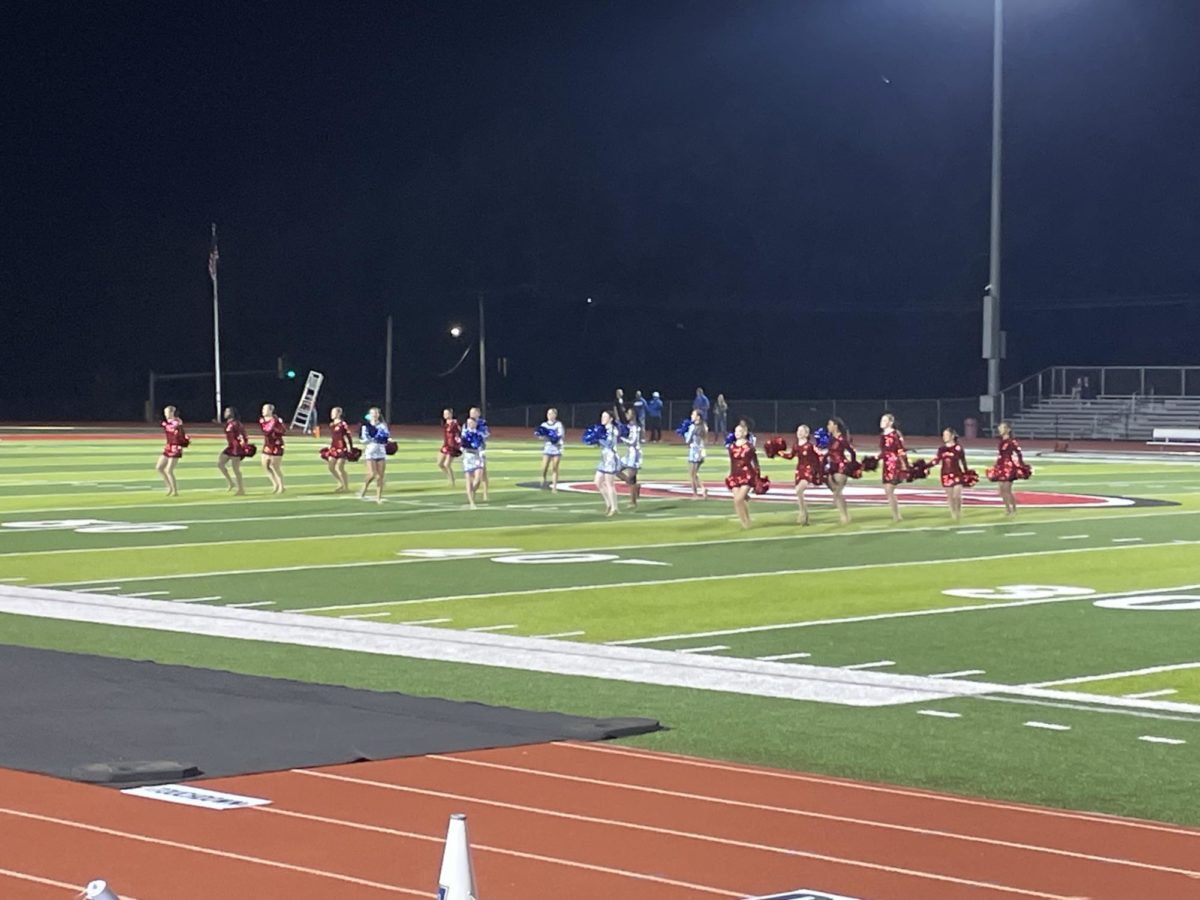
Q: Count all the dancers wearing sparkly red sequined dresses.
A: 11